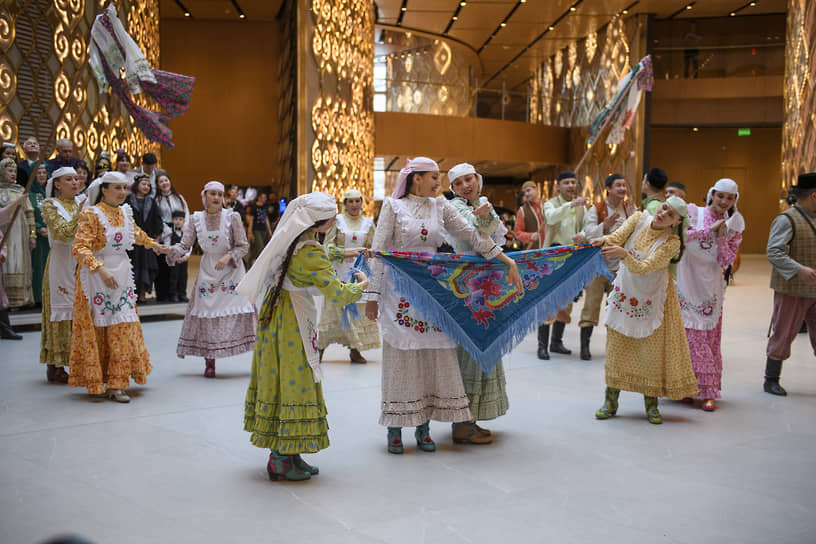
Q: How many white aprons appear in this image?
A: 9